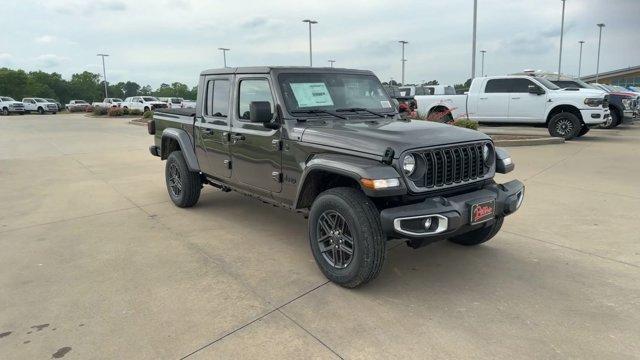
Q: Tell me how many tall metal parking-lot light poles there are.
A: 10